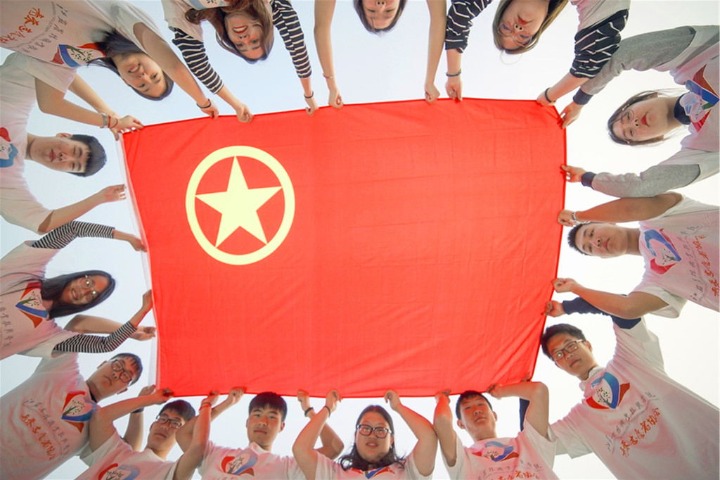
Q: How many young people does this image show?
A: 14